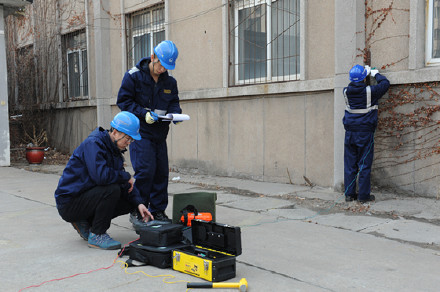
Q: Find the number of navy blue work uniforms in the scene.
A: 3